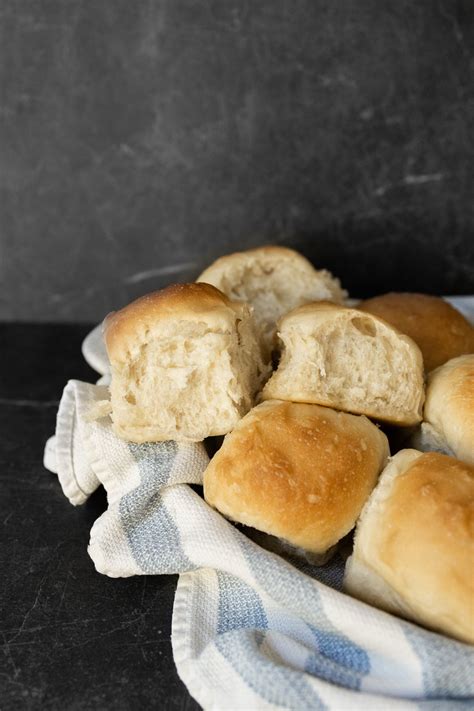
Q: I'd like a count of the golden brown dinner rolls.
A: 7